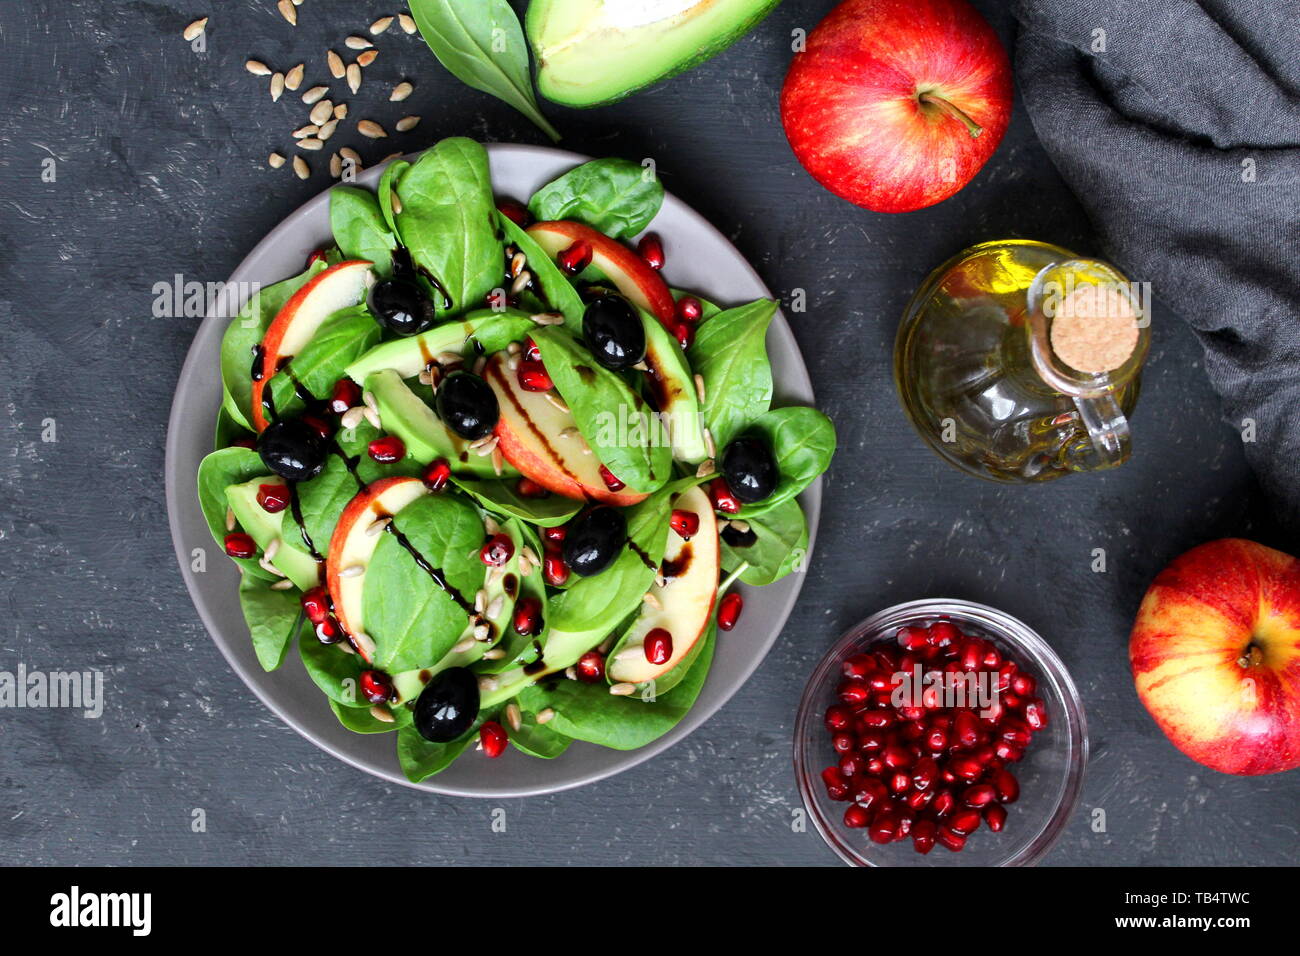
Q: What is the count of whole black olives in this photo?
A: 7